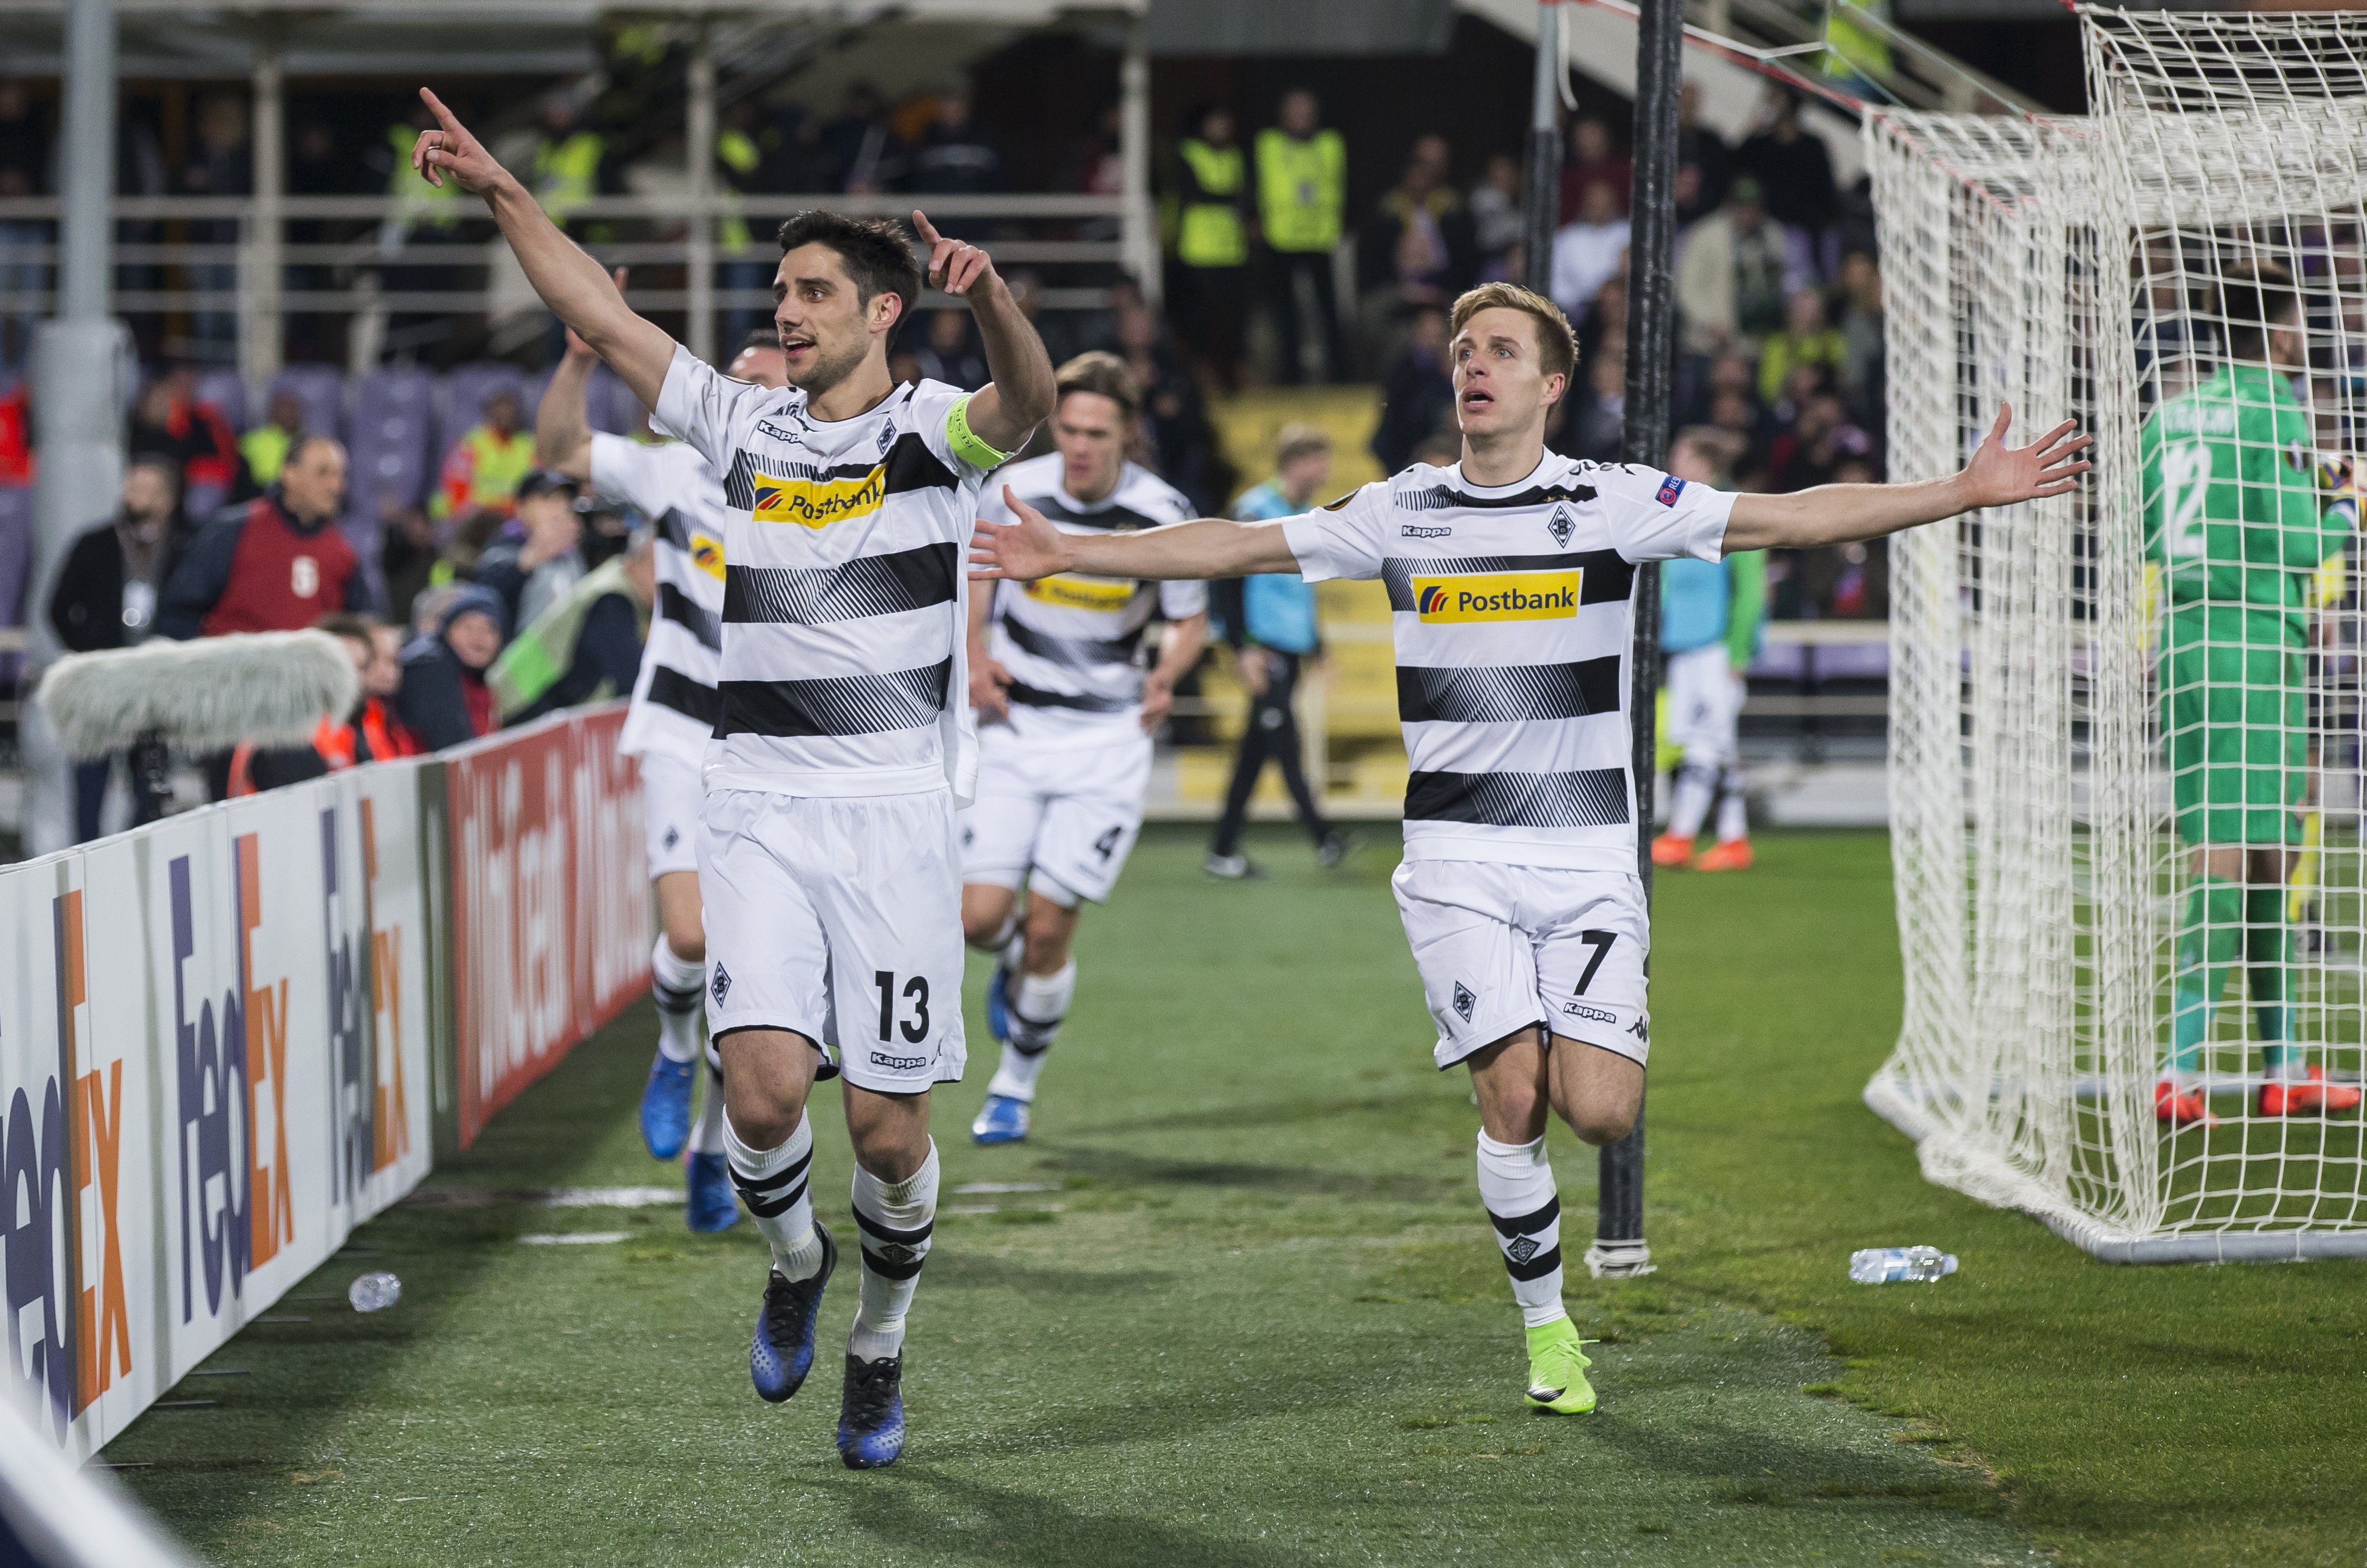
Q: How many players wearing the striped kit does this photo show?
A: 4